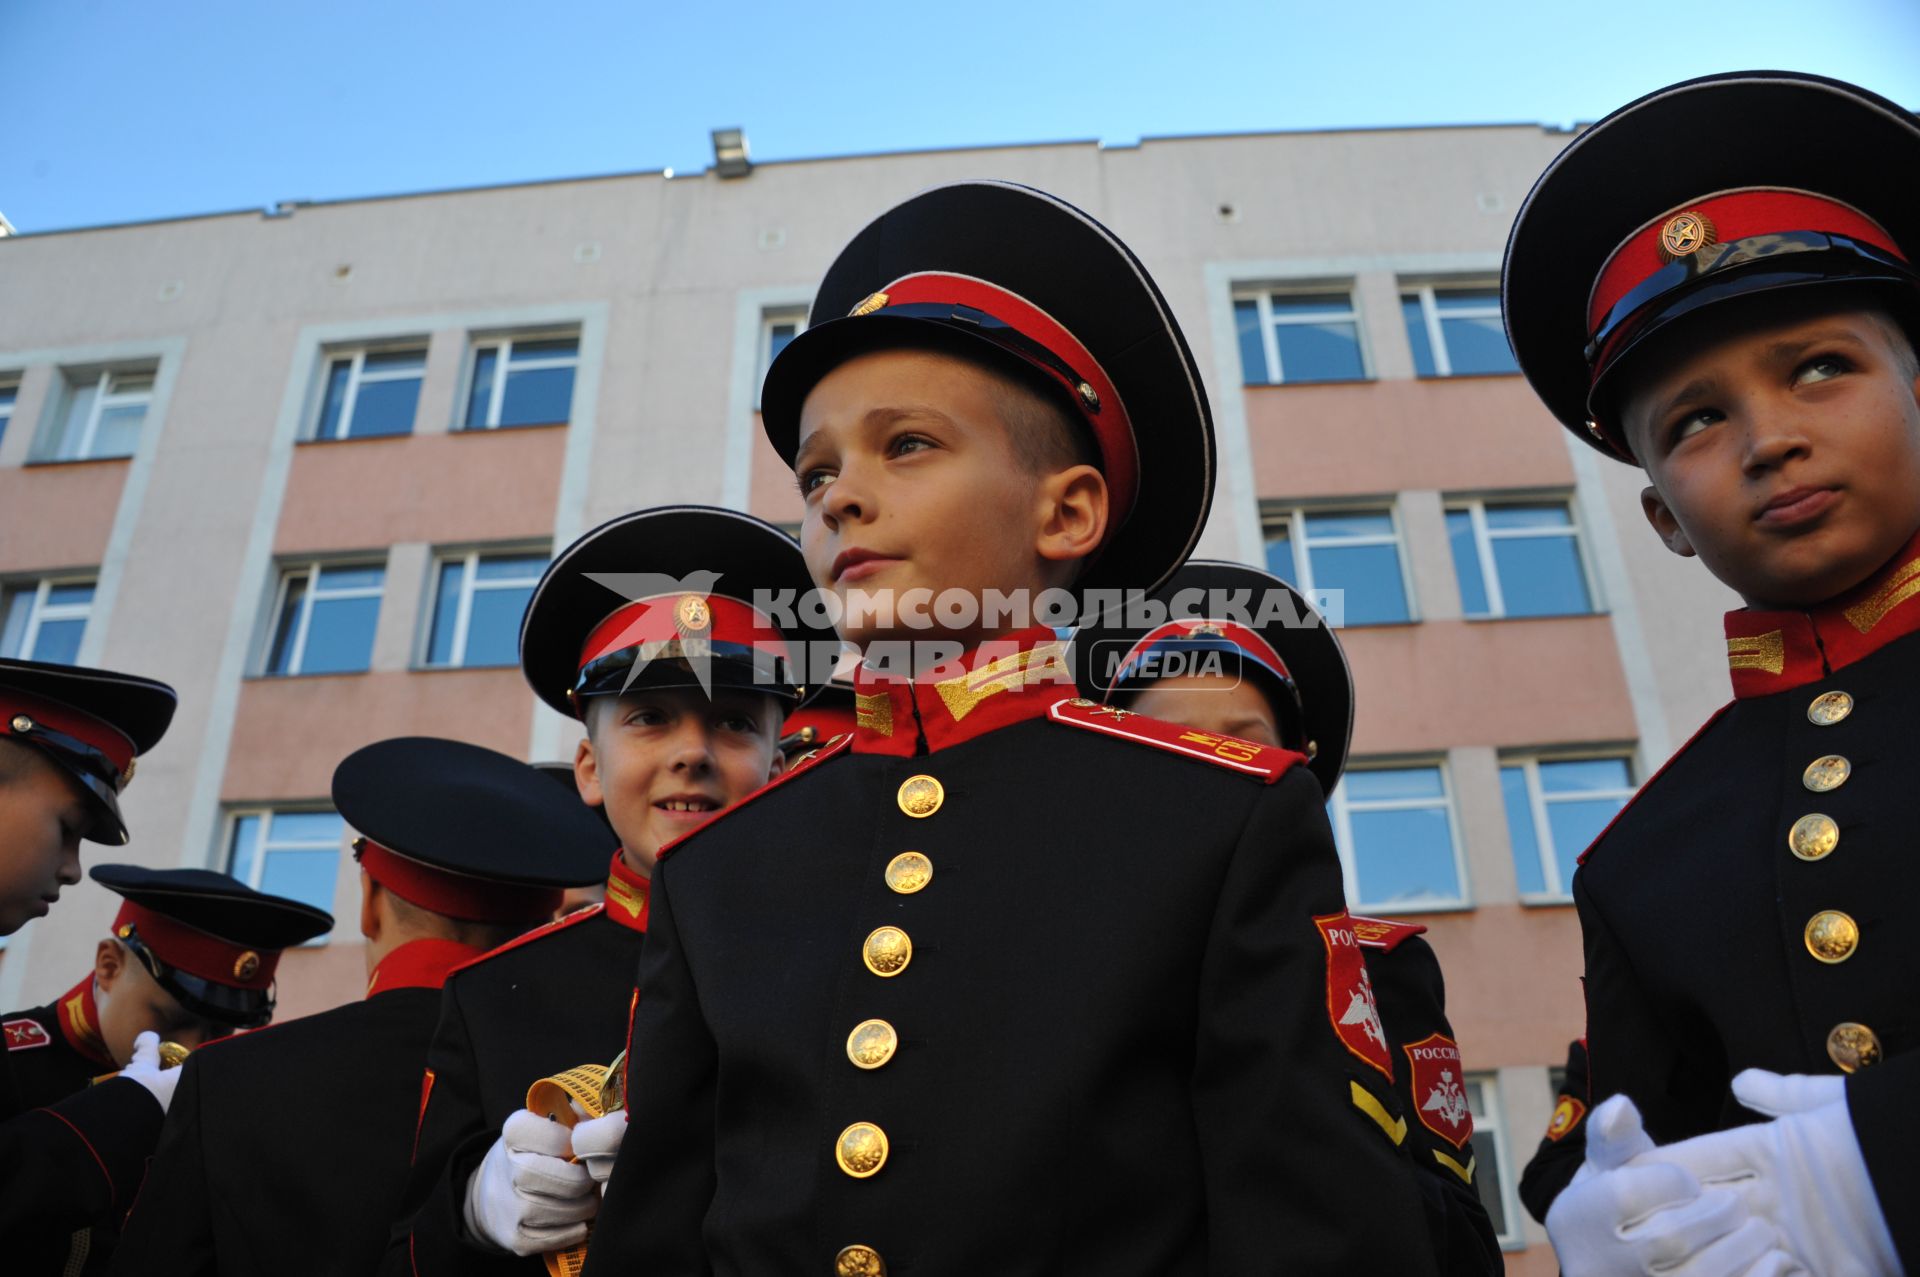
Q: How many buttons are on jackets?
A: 11